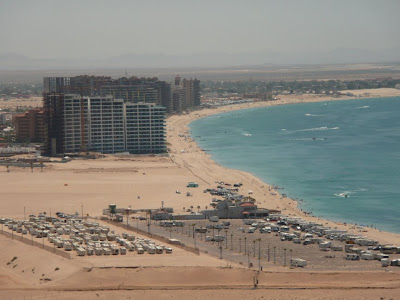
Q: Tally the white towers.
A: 3